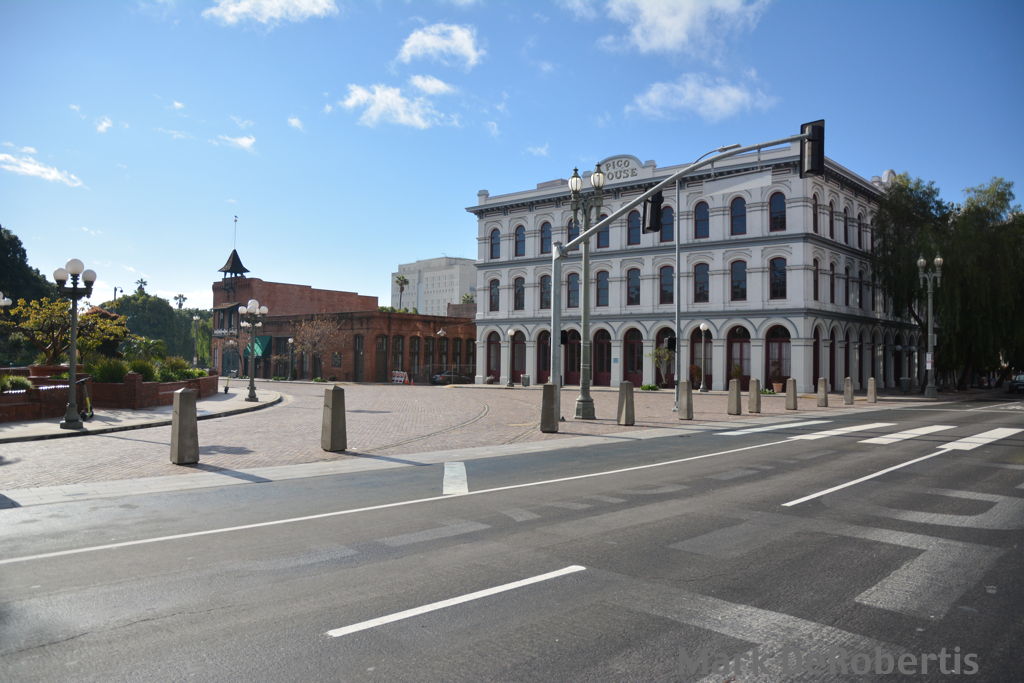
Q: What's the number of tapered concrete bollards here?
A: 11